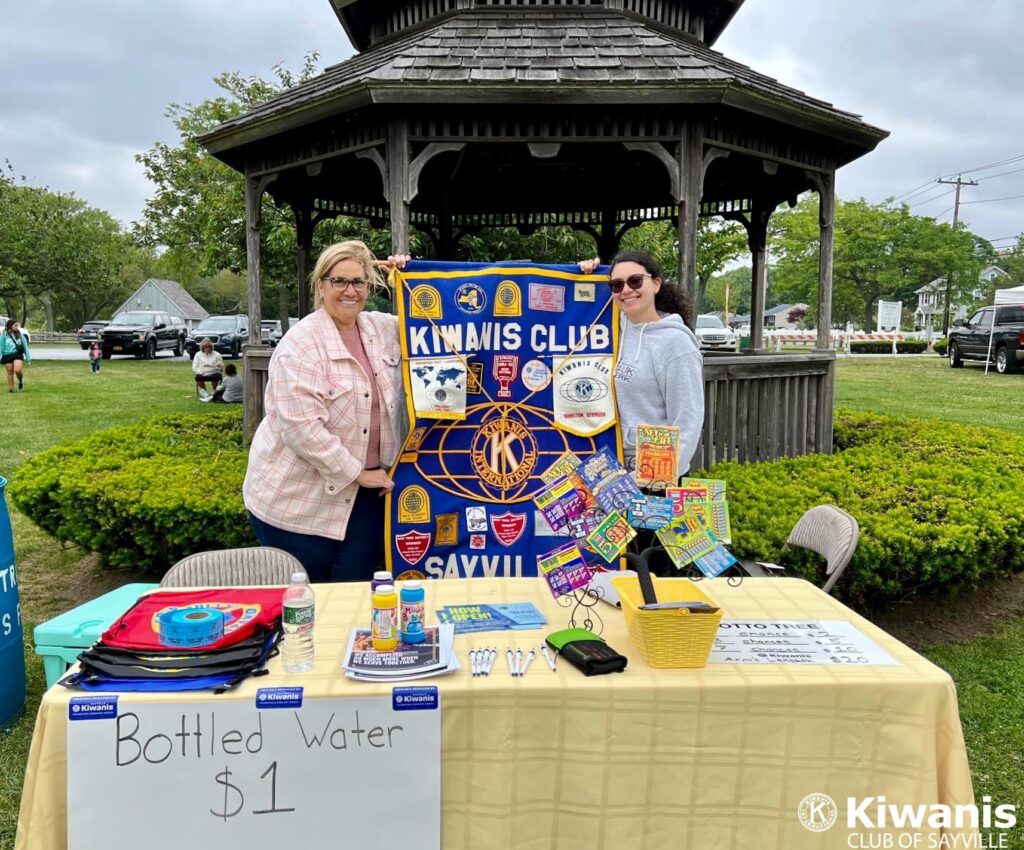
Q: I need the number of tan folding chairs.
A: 2